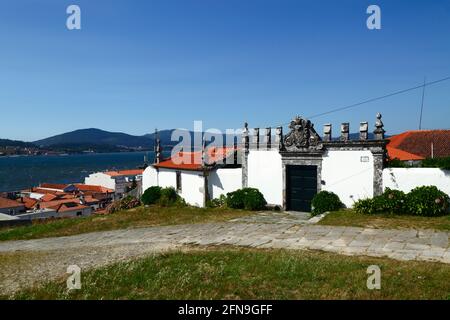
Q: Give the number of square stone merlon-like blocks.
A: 6